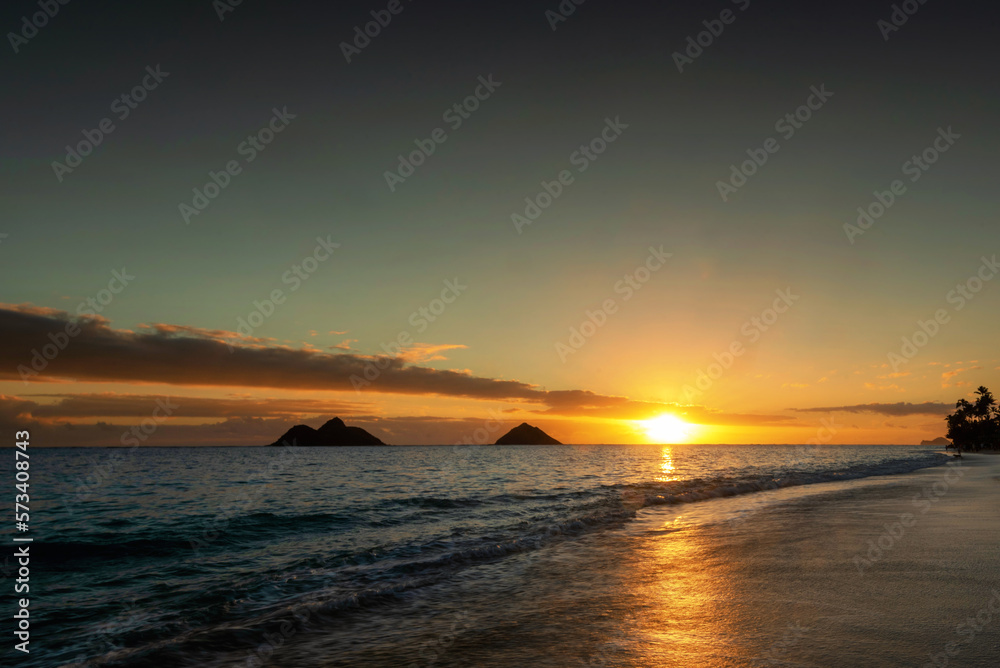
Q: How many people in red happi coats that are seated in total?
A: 0